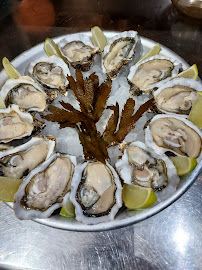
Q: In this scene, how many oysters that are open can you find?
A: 12